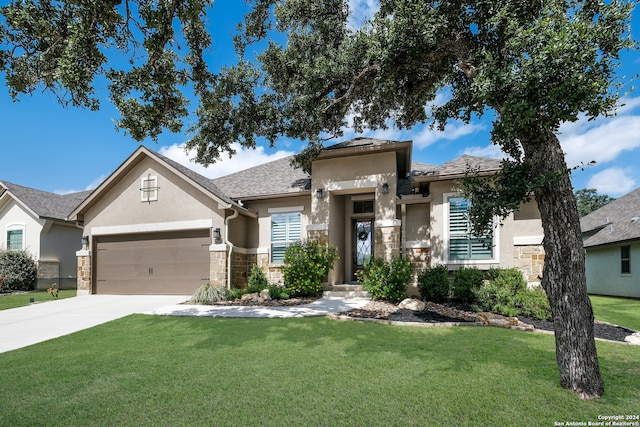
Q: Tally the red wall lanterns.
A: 0